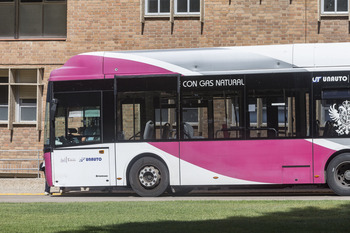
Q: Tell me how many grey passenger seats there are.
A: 2